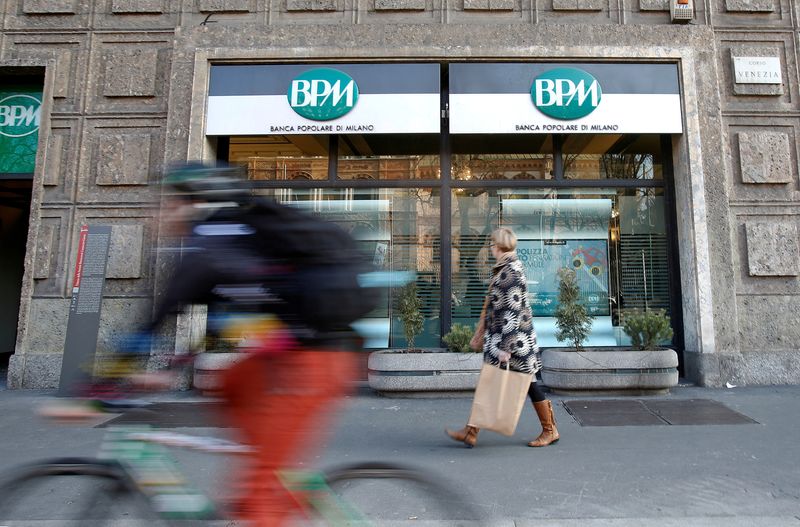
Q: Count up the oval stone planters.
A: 3